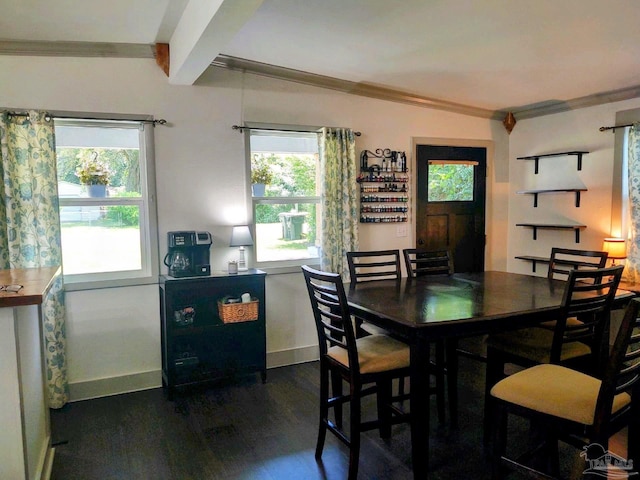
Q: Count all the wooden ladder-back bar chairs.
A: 6